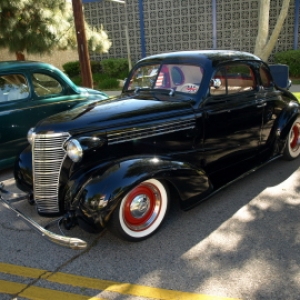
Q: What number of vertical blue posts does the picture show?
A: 3